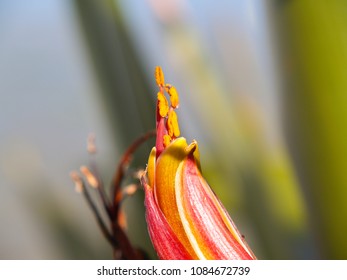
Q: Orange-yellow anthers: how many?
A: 5